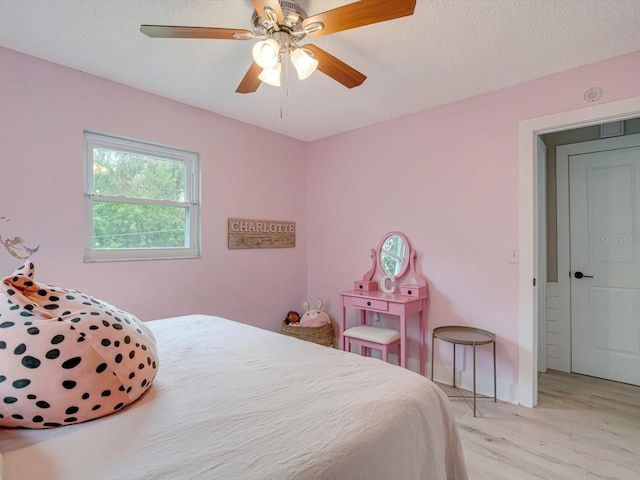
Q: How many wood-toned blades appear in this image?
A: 5